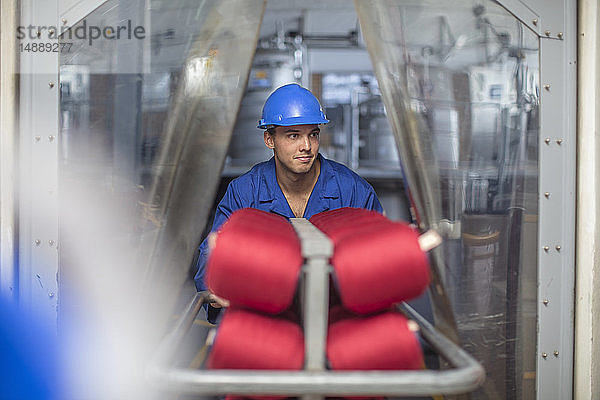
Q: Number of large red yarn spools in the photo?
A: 4